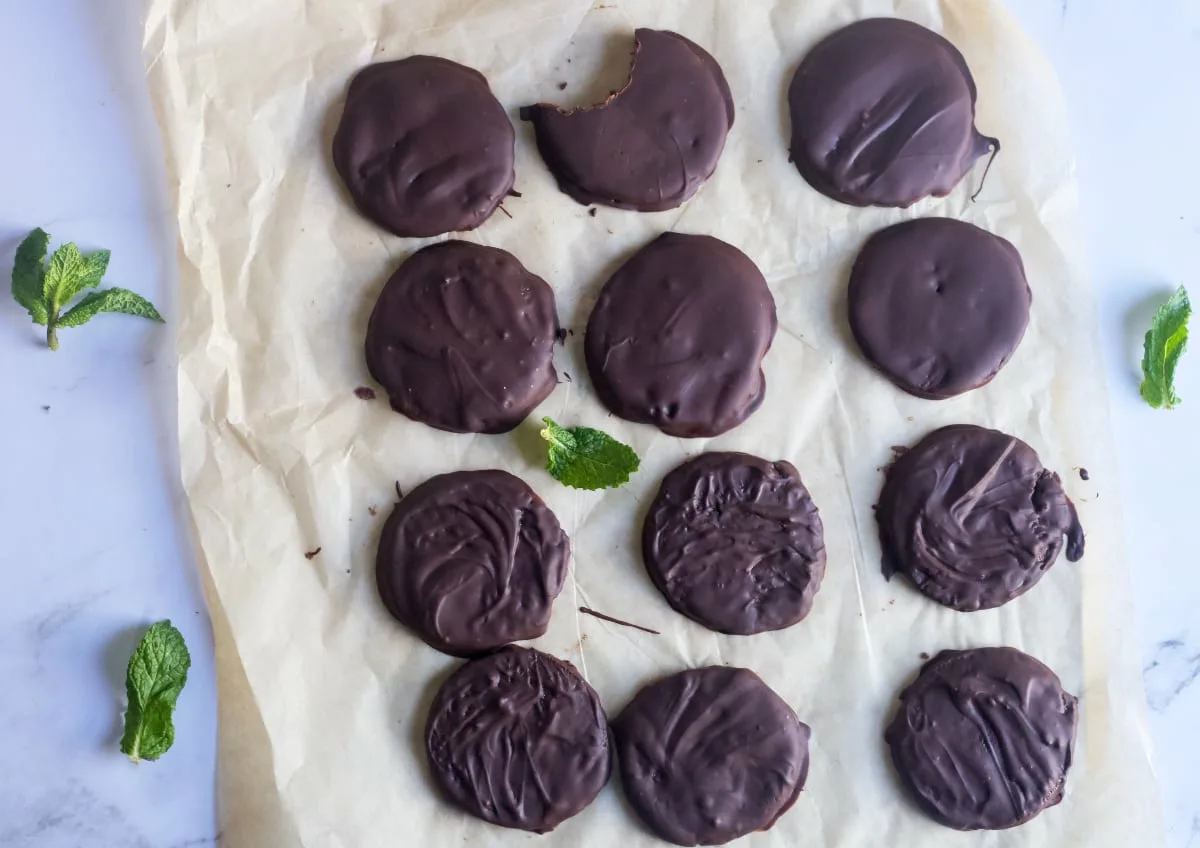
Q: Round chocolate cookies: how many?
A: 12